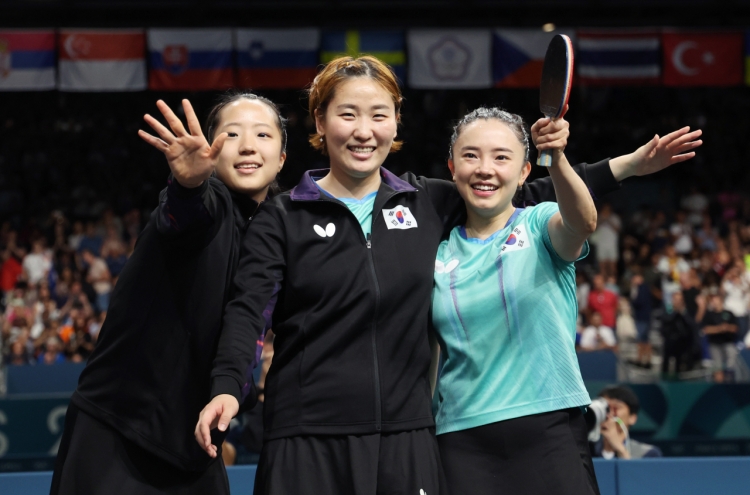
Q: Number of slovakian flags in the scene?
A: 1